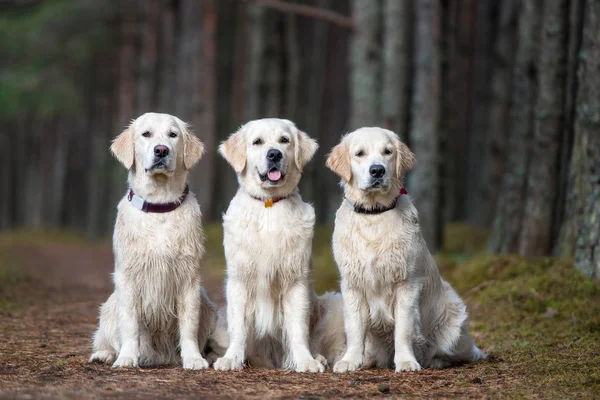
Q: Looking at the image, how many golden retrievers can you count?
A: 3